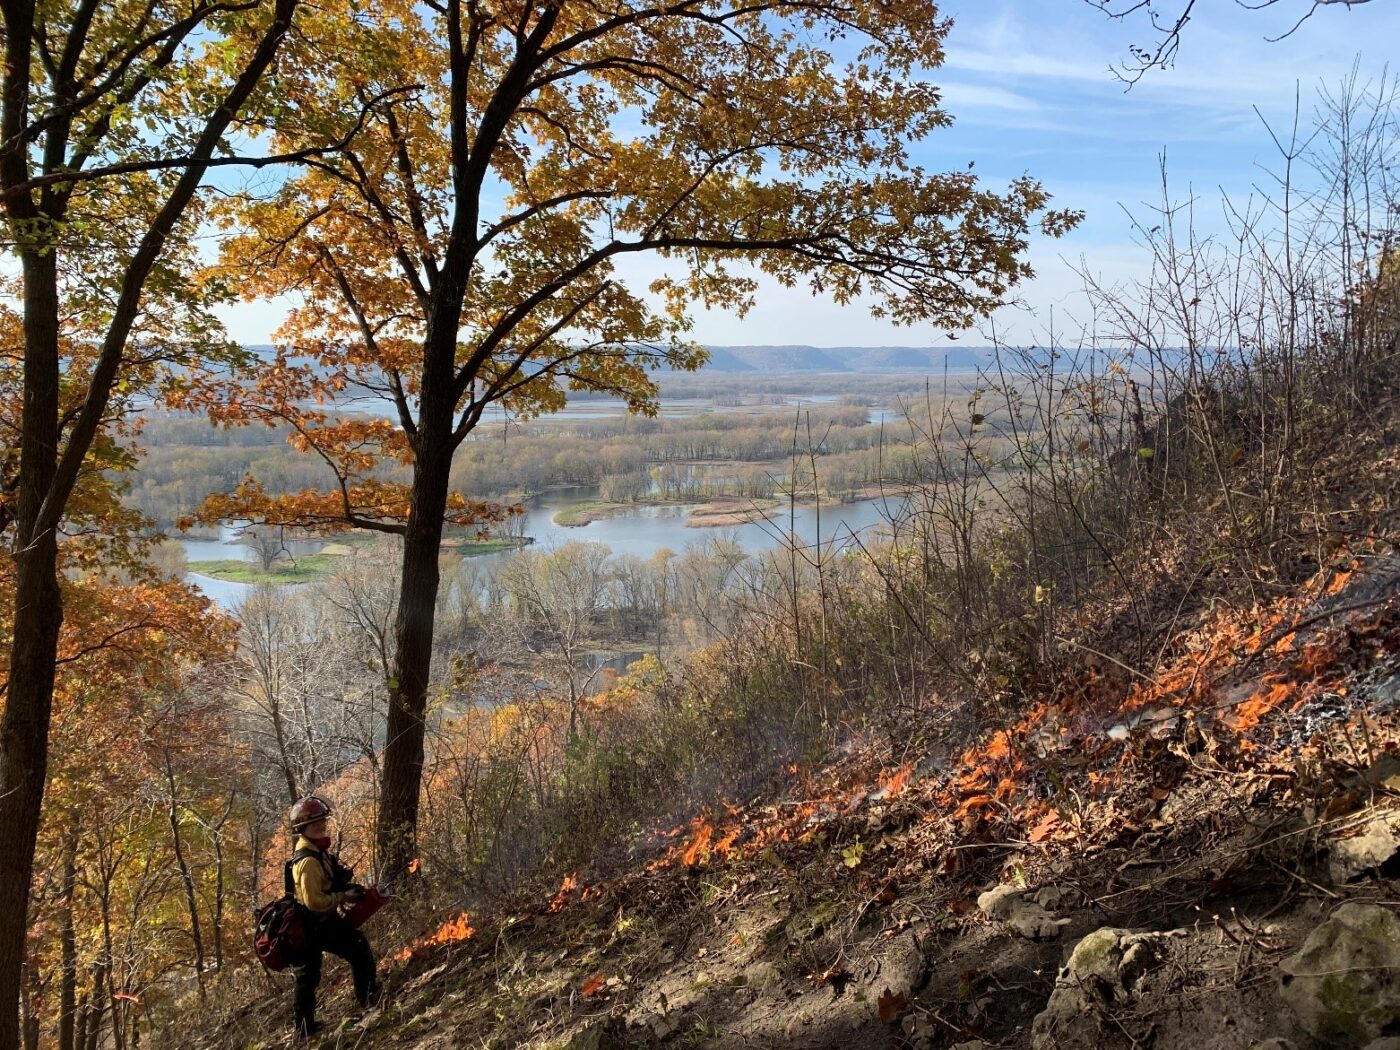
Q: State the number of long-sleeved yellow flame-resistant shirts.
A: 1